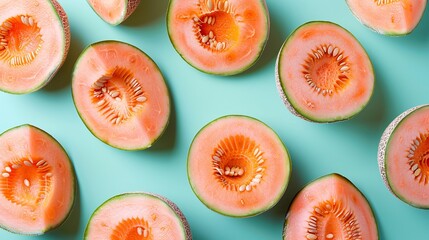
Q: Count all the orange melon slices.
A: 11